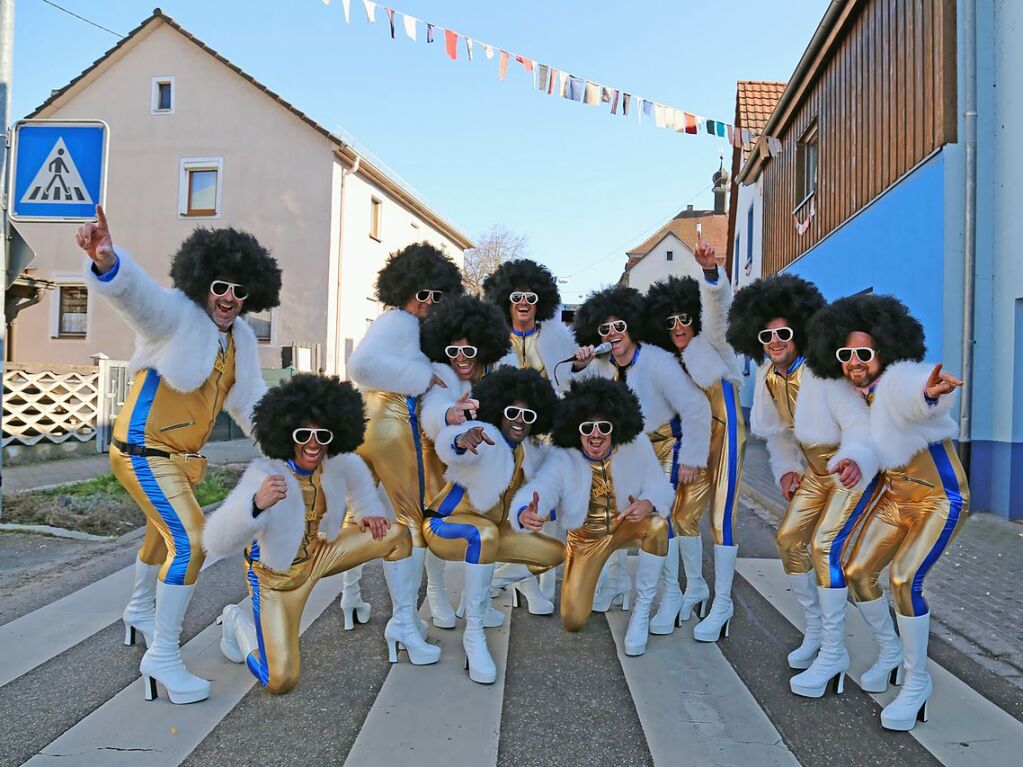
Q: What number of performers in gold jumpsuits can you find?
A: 11